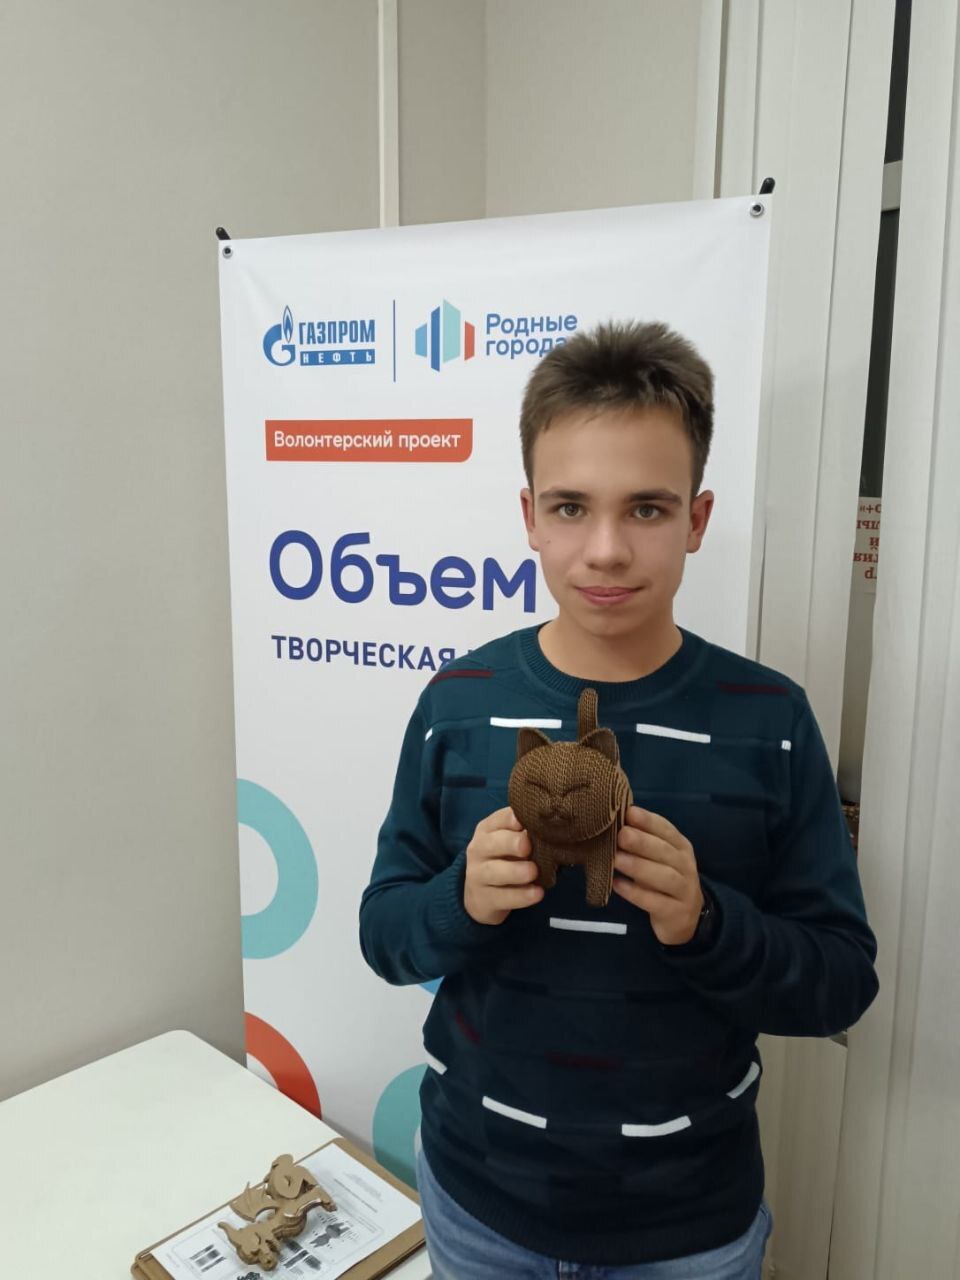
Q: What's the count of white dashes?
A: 9